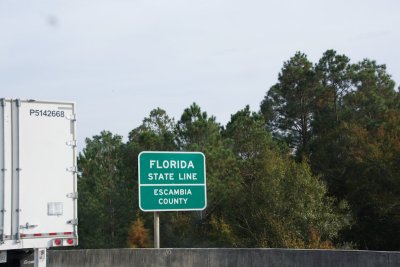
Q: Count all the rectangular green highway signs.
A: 1